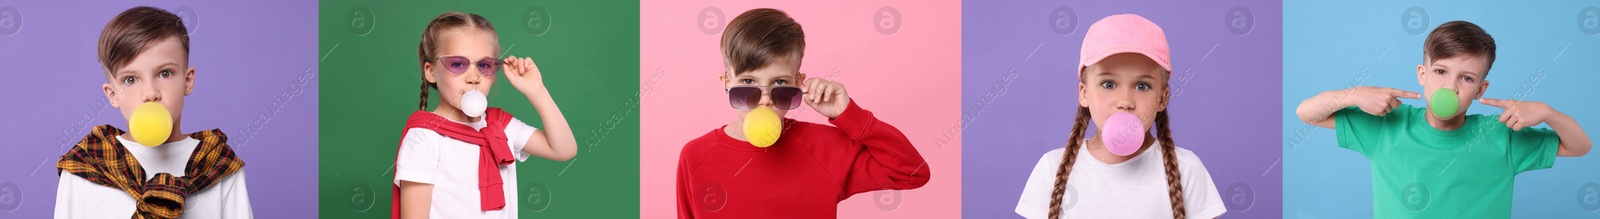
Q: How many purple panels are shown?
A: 2